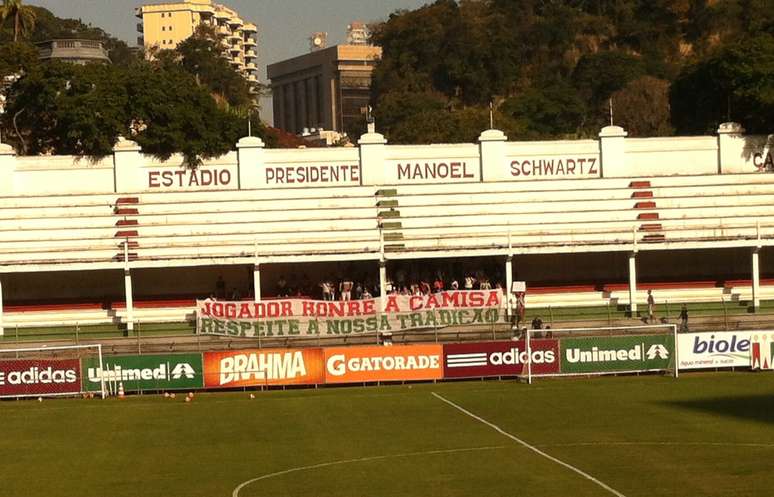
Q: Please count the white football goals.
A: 2